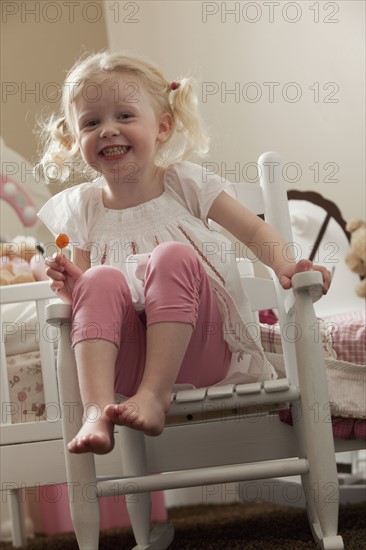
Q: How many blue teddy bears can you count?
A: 0